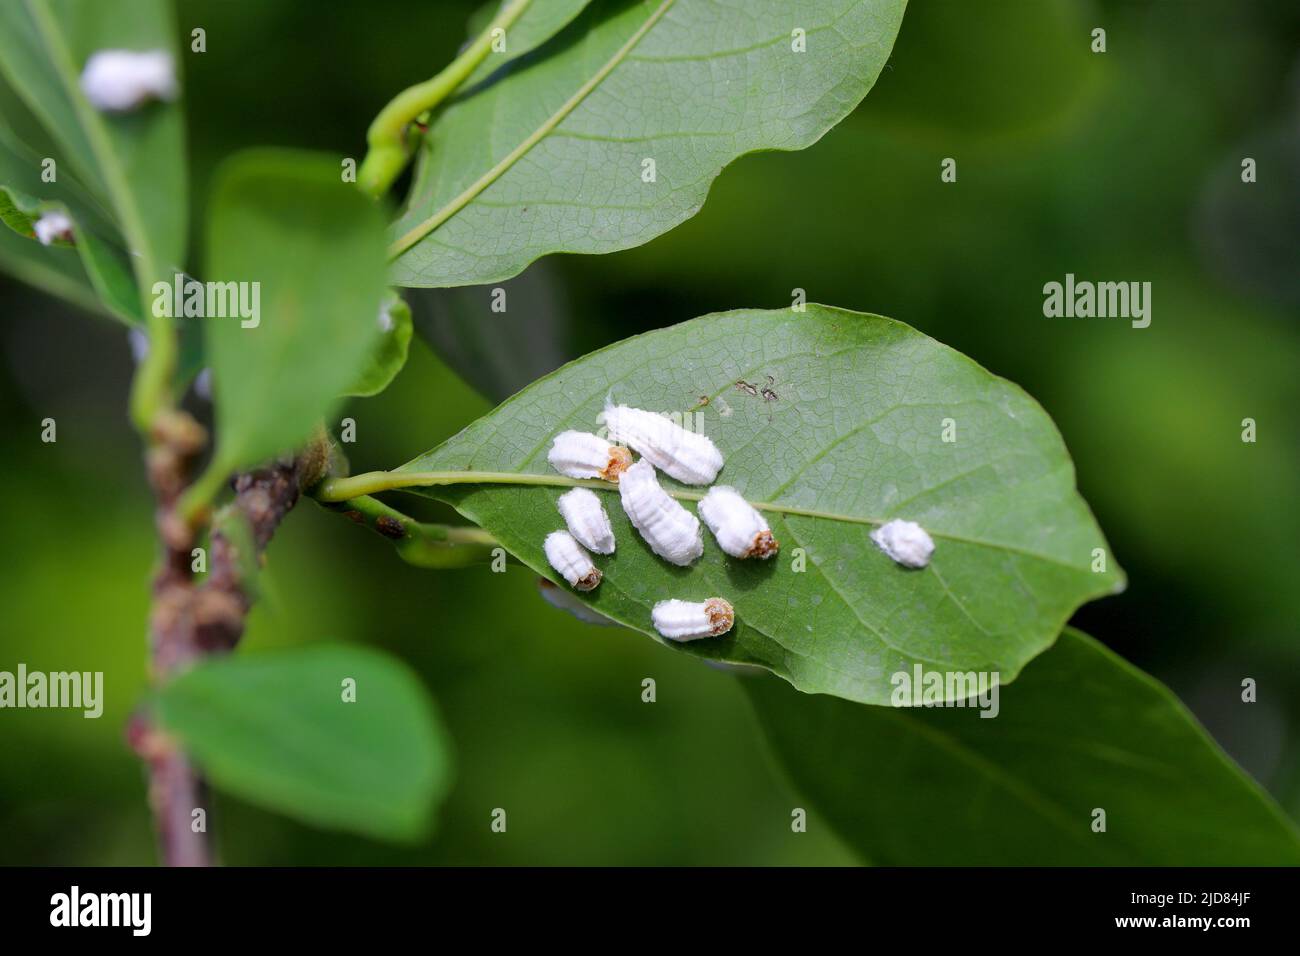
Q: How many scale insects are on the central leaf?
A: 8